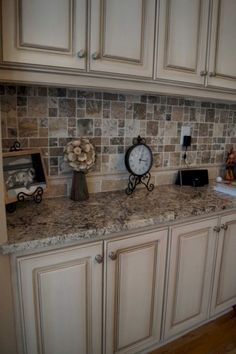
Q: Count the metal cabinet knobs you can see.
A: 8